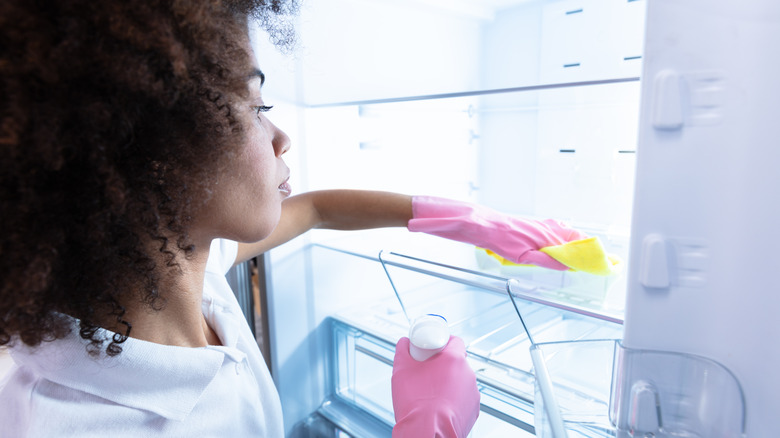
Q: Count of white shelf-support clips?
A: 3